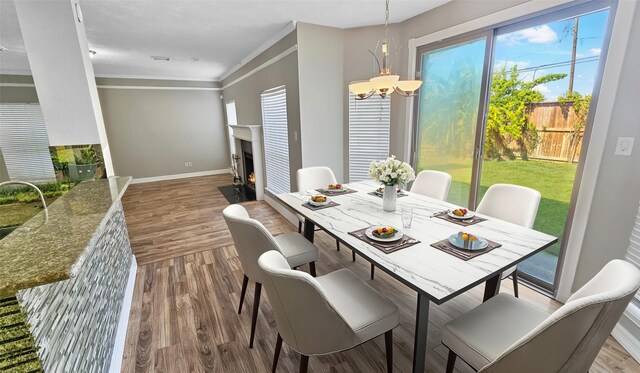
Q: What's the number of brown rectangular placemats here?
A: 6